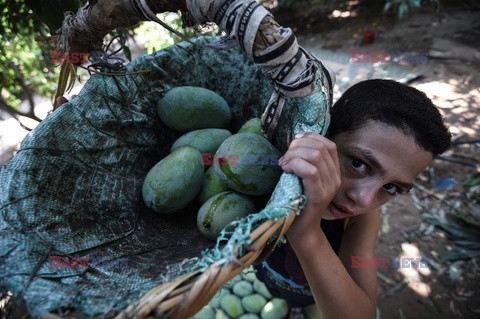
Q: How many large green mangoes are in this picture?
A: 7